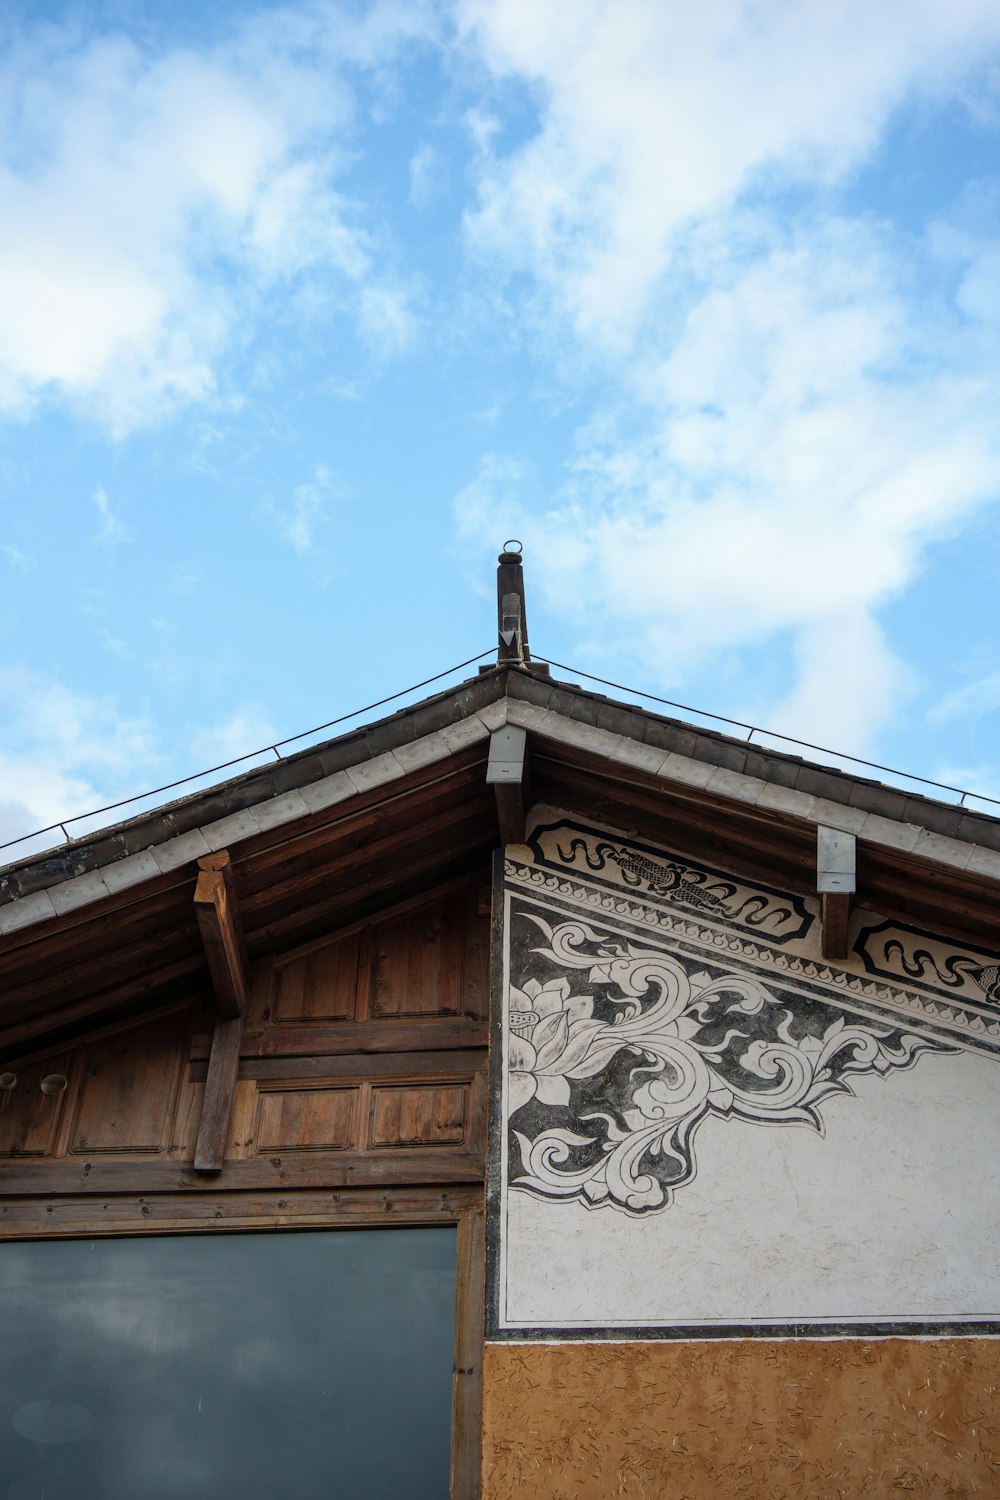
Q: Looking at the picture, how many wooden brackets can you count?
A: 3